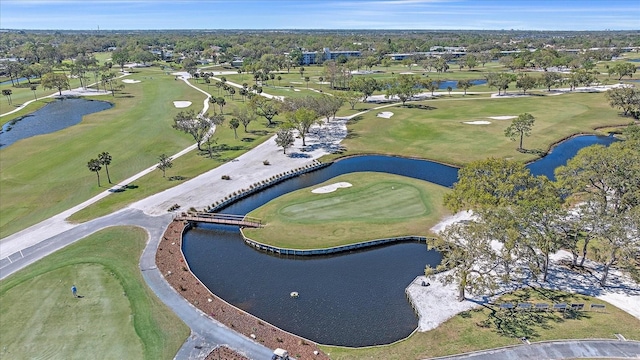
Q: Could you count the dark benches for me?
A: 6